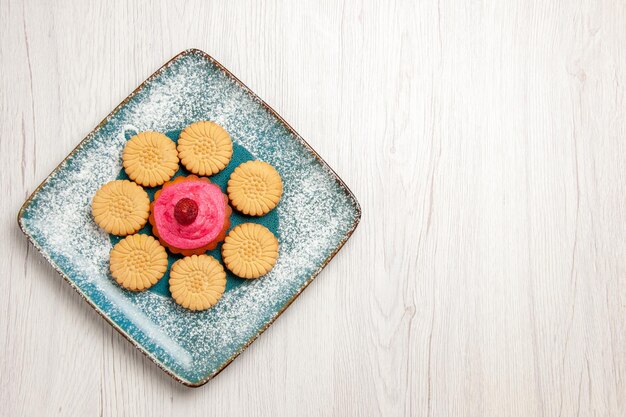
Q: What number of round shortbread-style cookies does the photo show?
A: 7